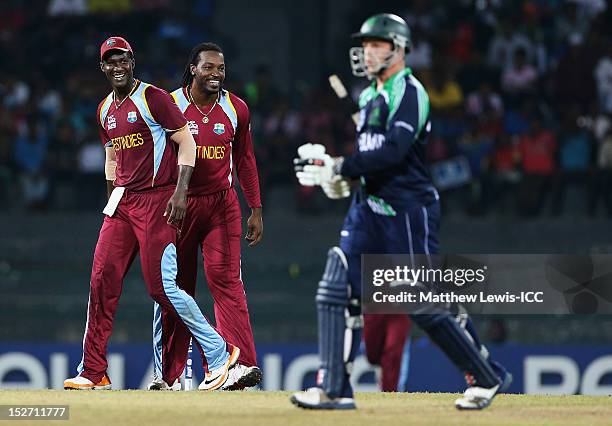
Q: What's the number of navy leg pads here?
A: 2